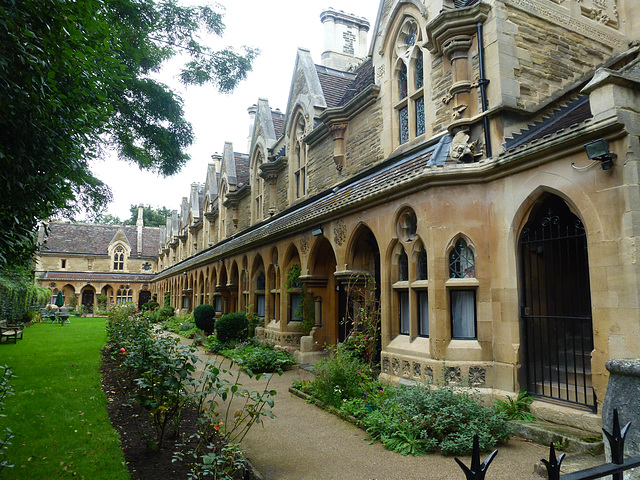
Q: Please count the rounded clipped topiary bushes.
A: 2